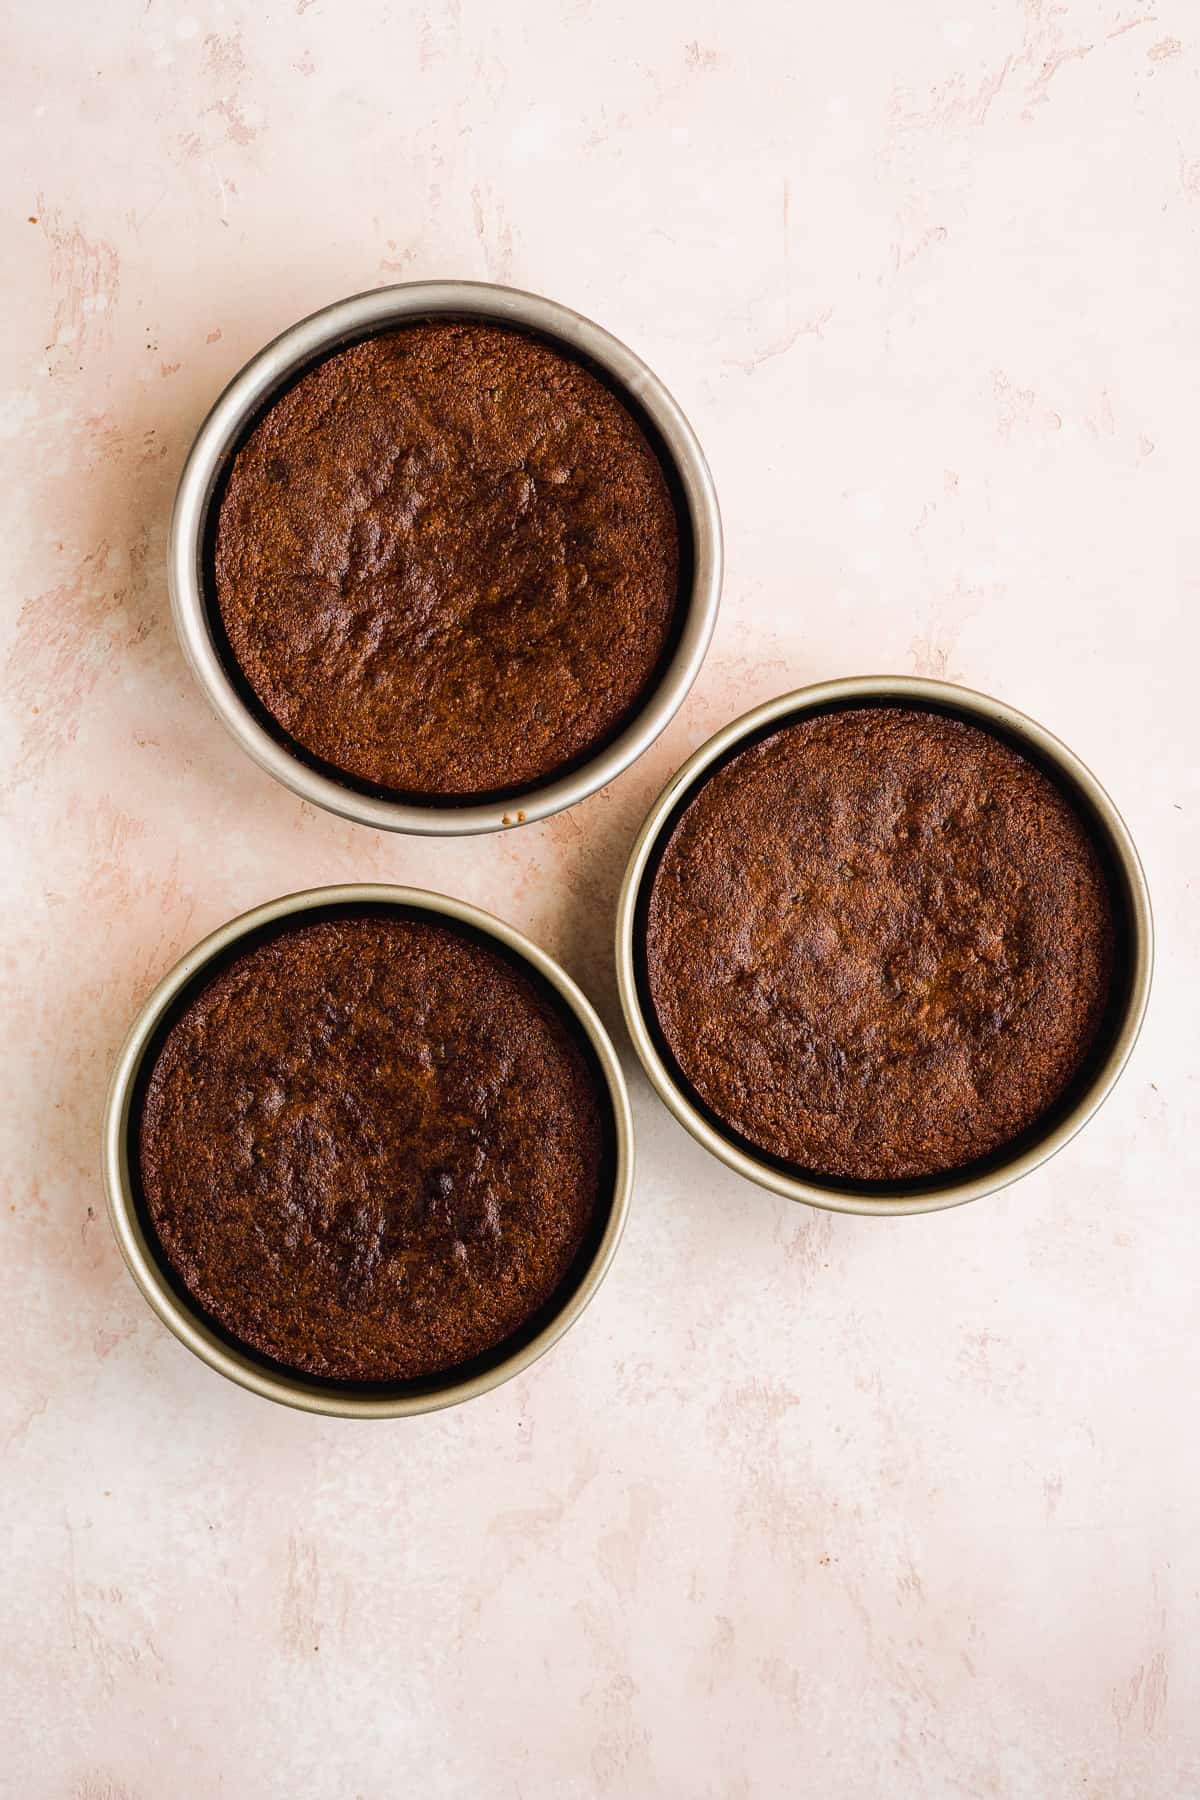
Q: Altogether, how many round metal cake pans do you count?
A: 3